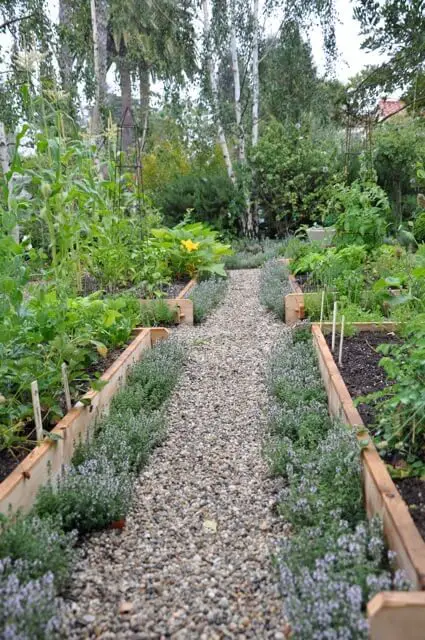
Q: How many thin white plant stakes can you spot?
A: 5